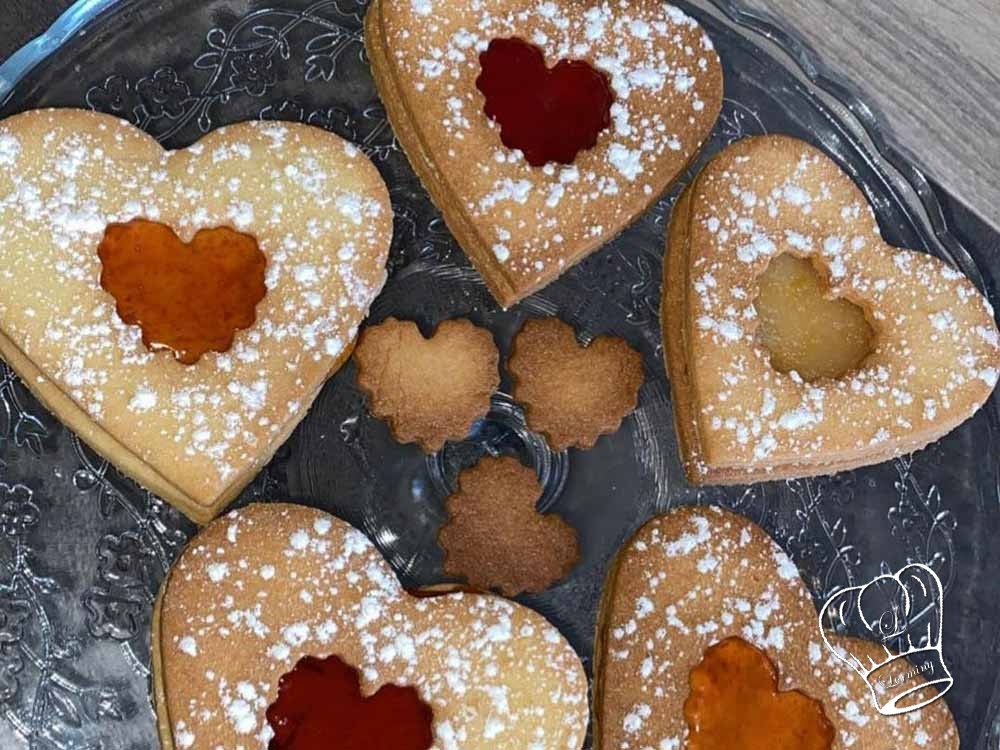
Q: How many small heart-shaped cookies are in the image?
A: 3